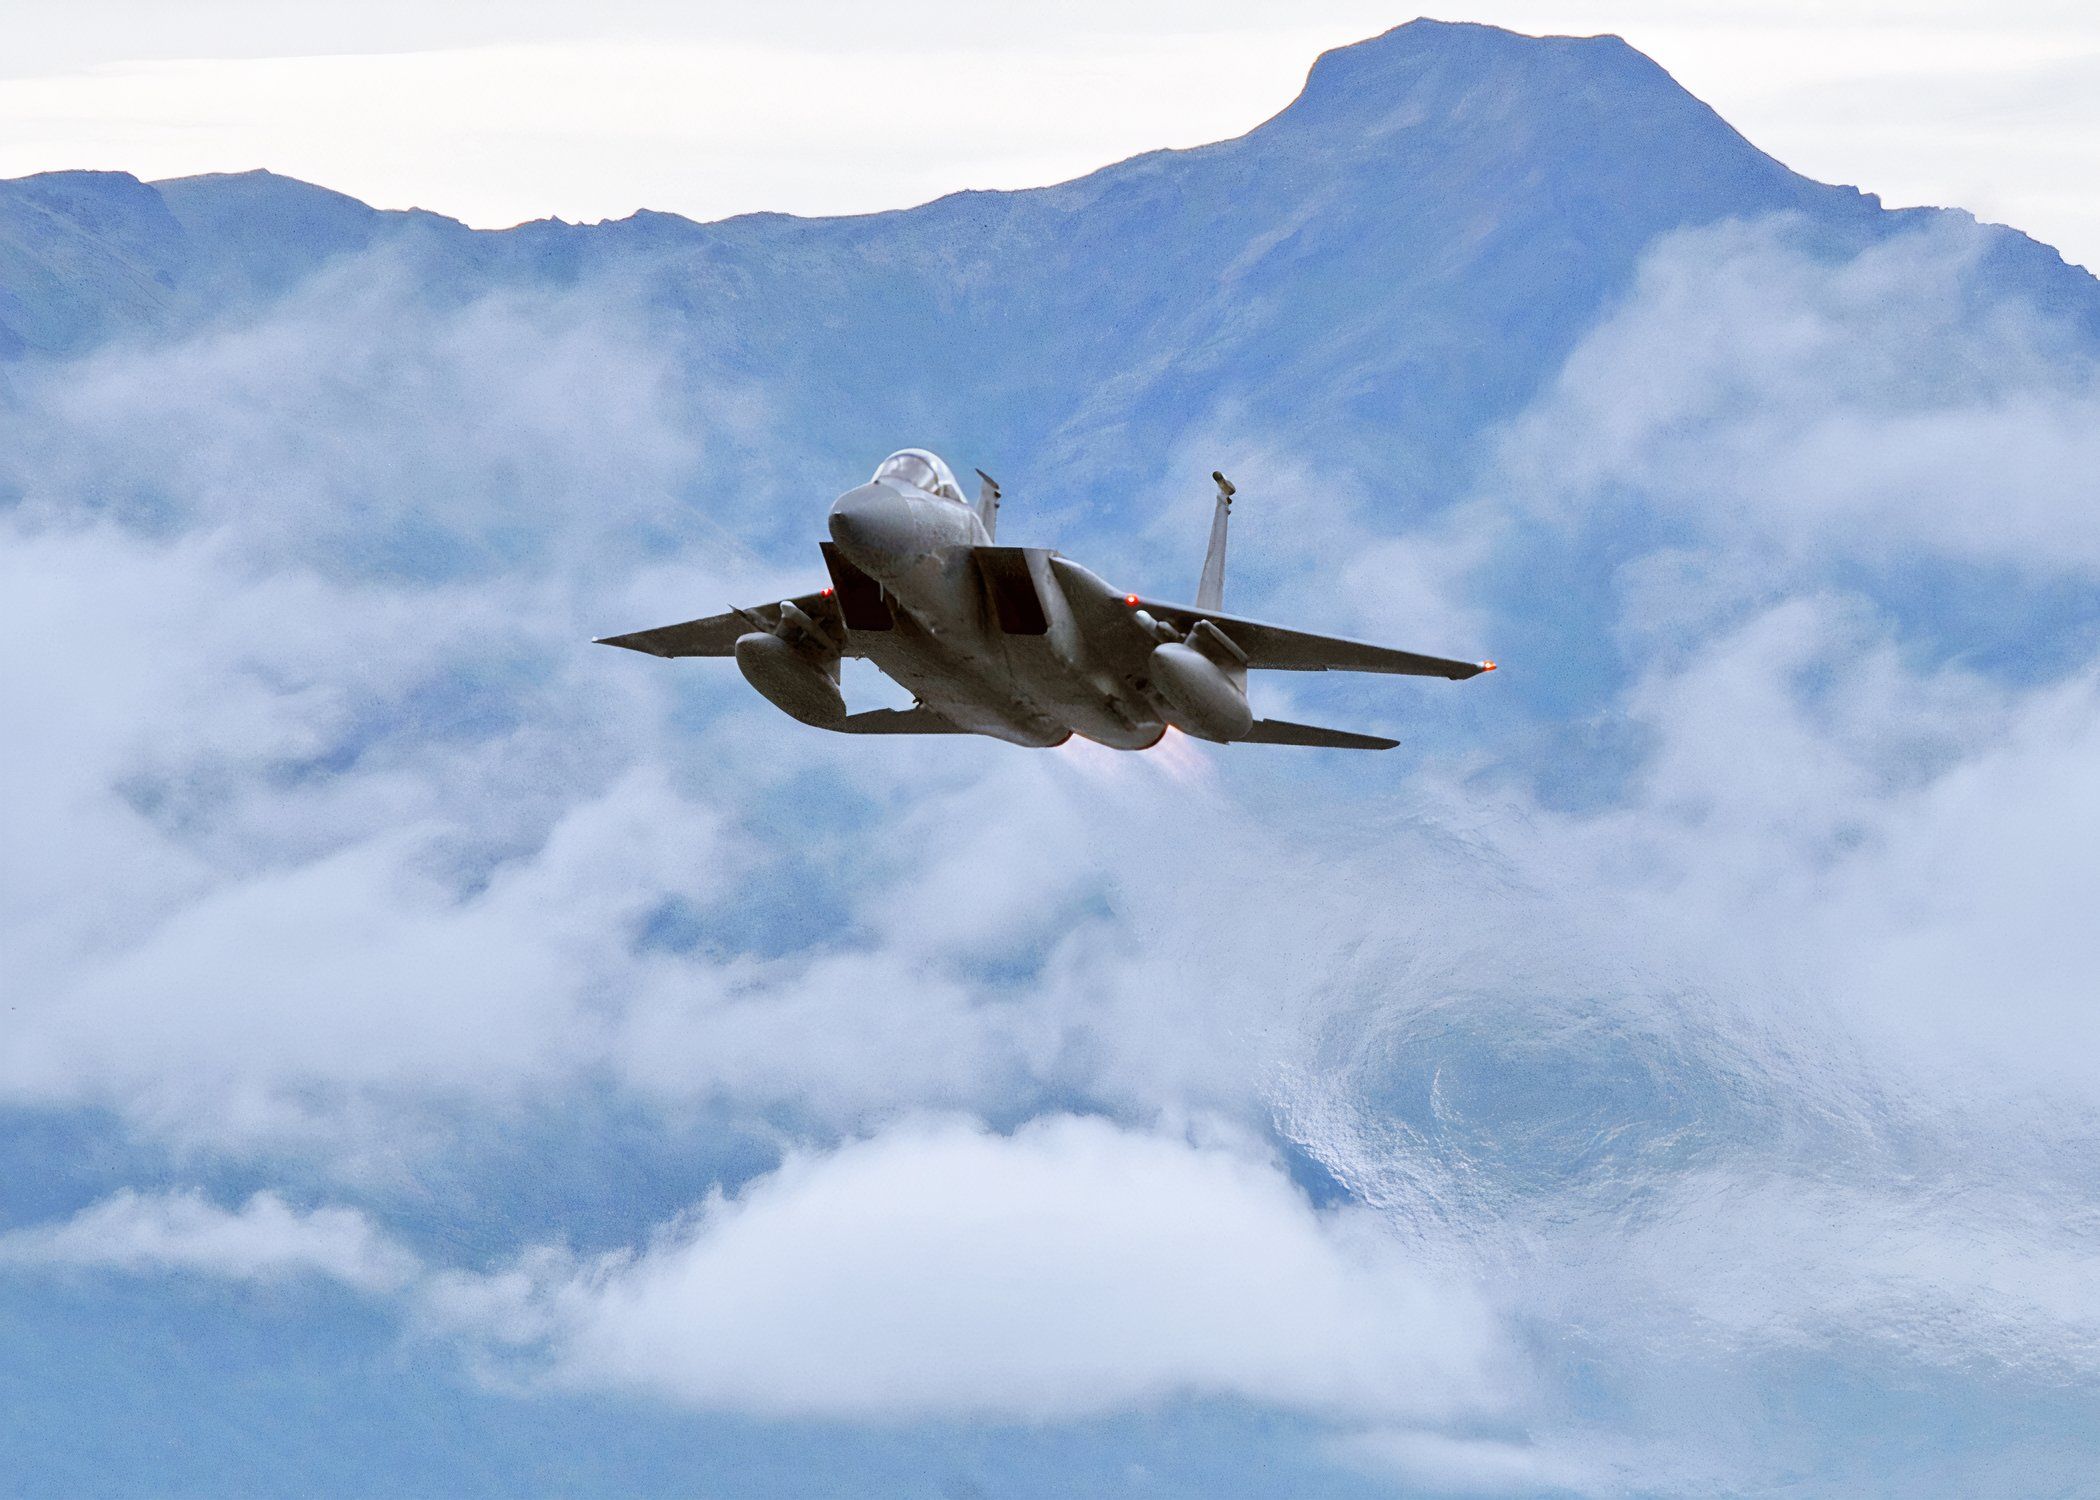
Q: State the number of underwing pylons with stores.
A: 2